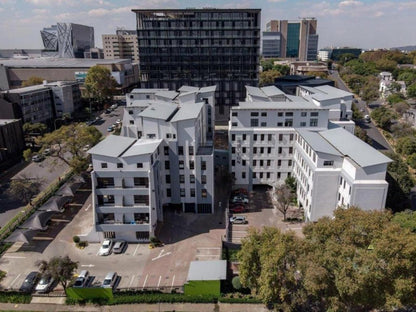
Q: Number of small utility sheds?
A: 1